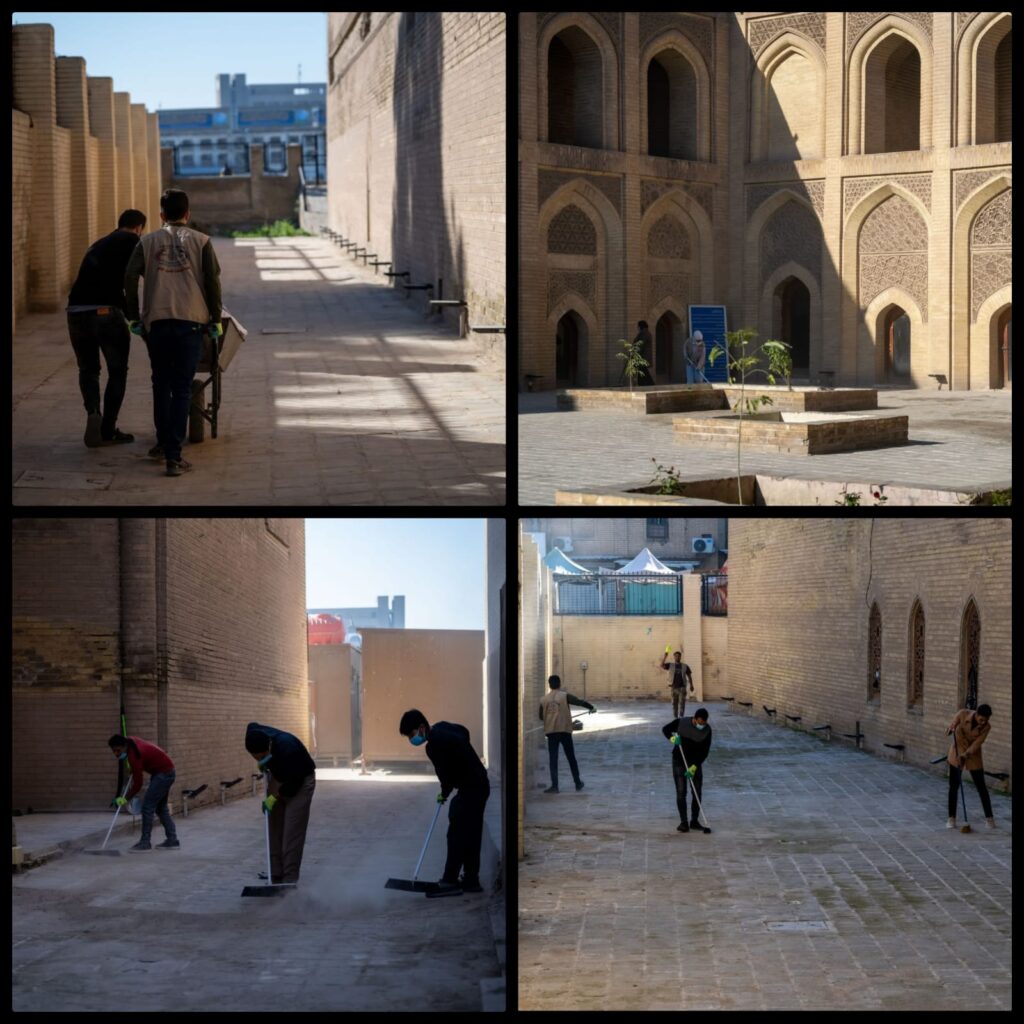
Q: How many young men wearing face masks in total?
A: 4